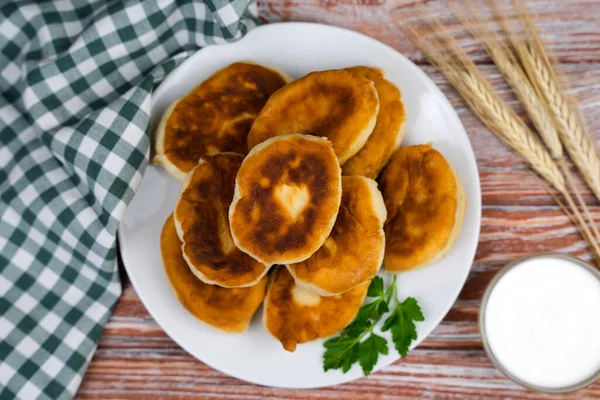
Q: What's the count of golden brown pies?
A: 9